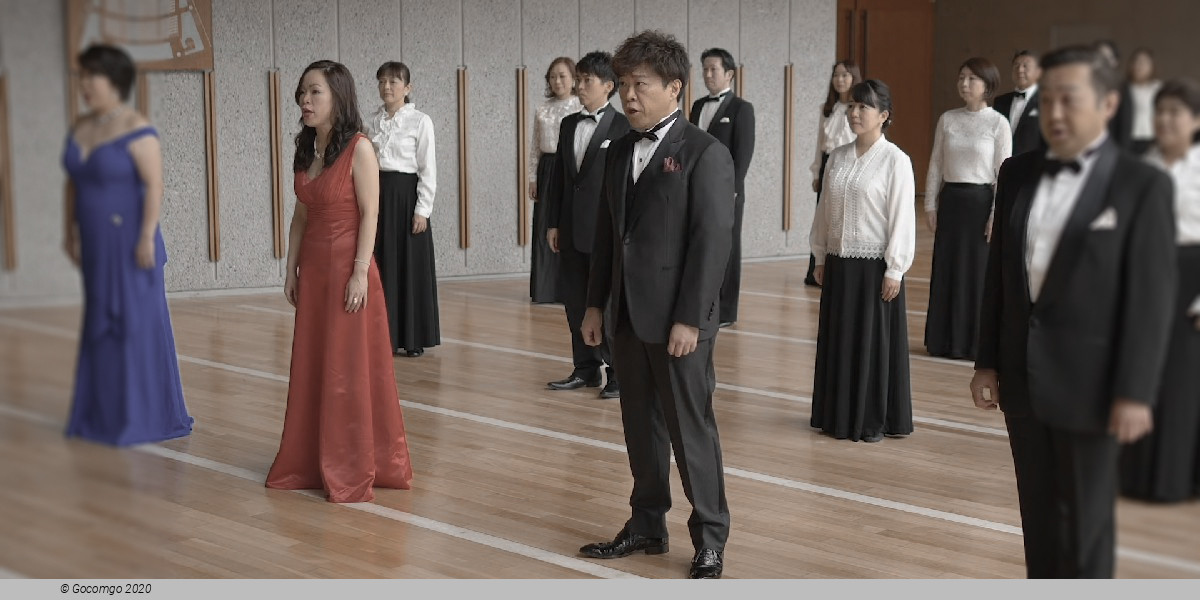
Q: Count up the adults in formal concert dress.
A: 15